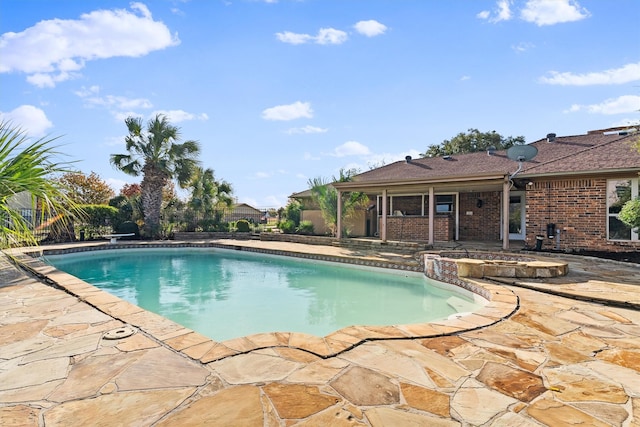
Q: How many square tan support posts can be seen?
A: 4